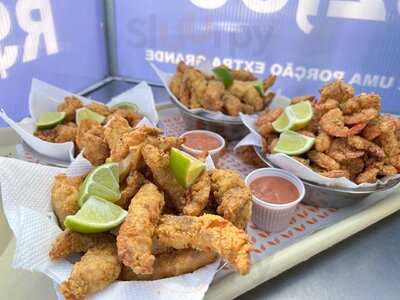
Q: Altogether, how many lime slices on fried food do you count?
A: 11